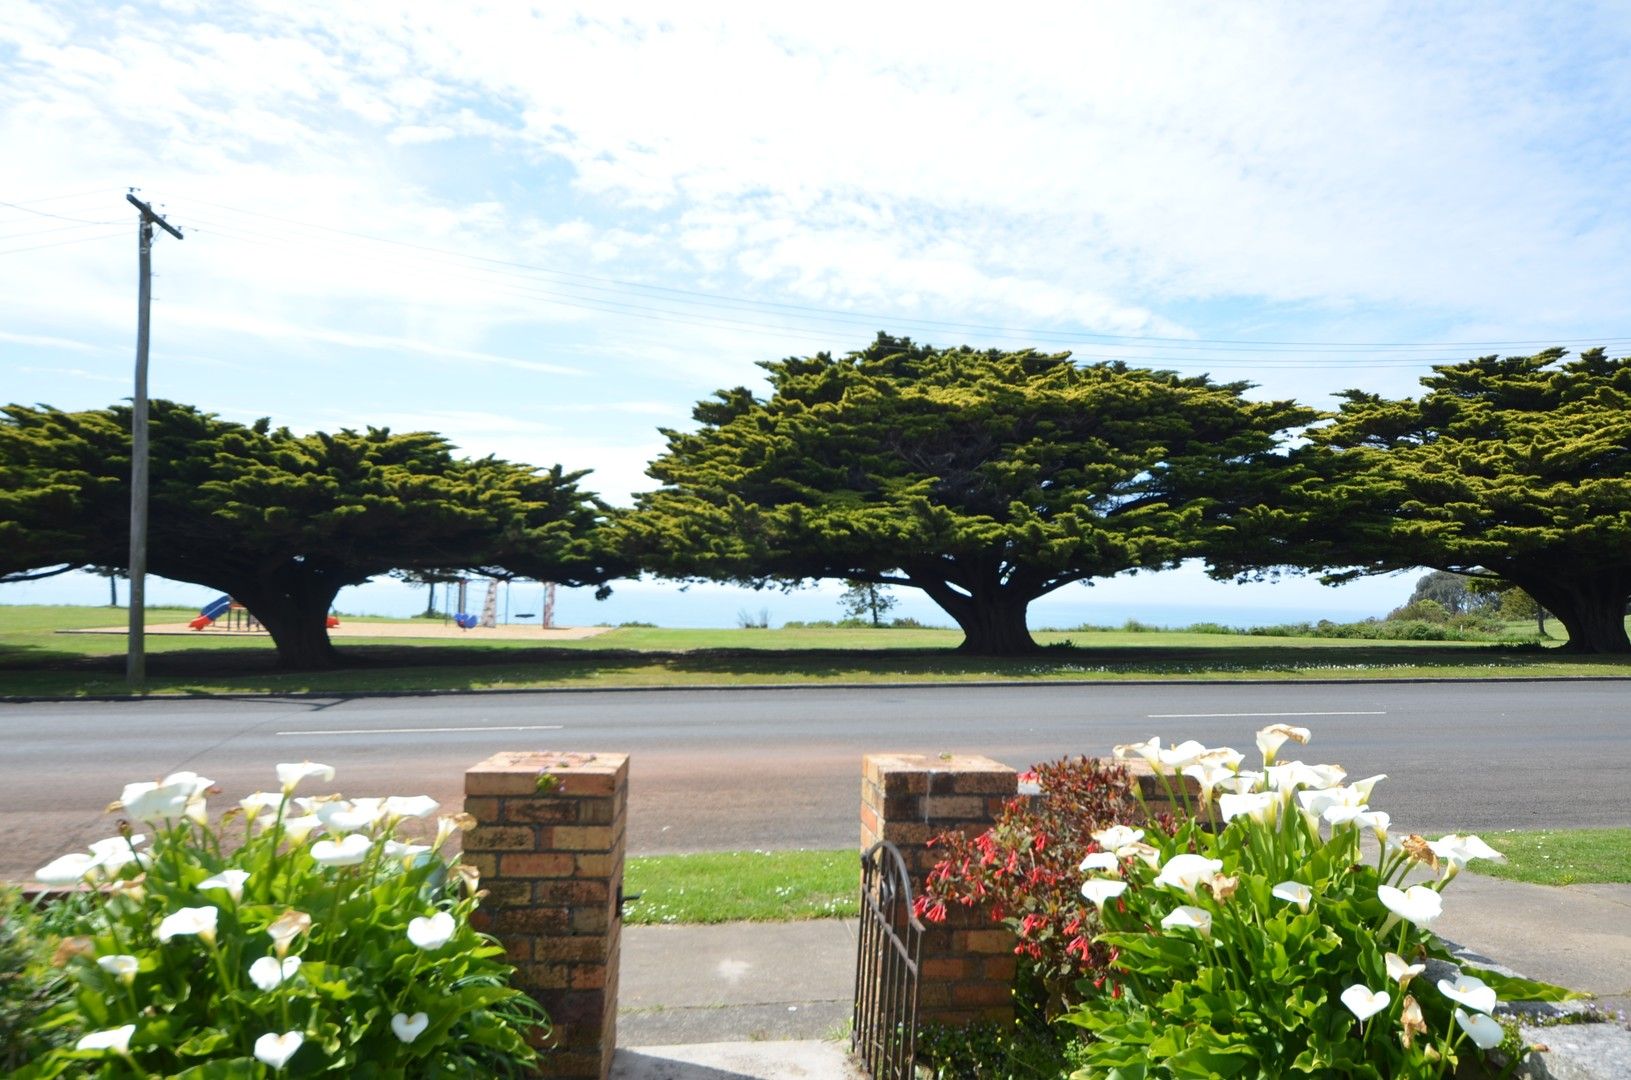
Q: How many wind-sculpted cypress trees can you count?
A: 3